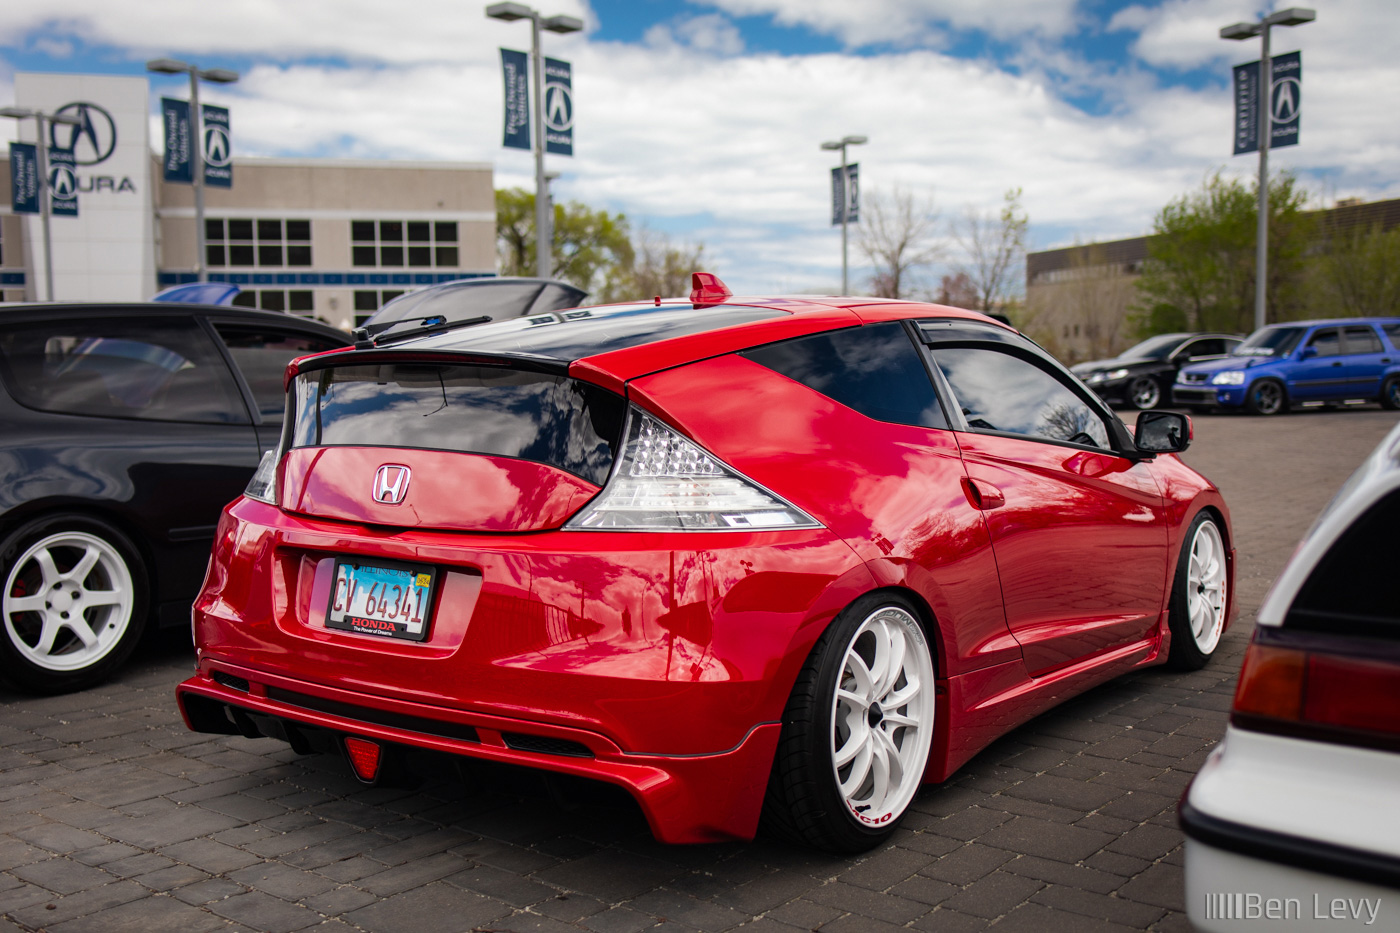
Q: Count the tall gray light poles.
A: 5